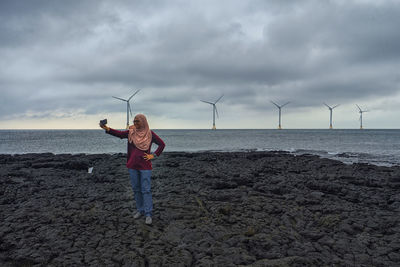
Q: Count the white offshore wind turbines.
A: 5